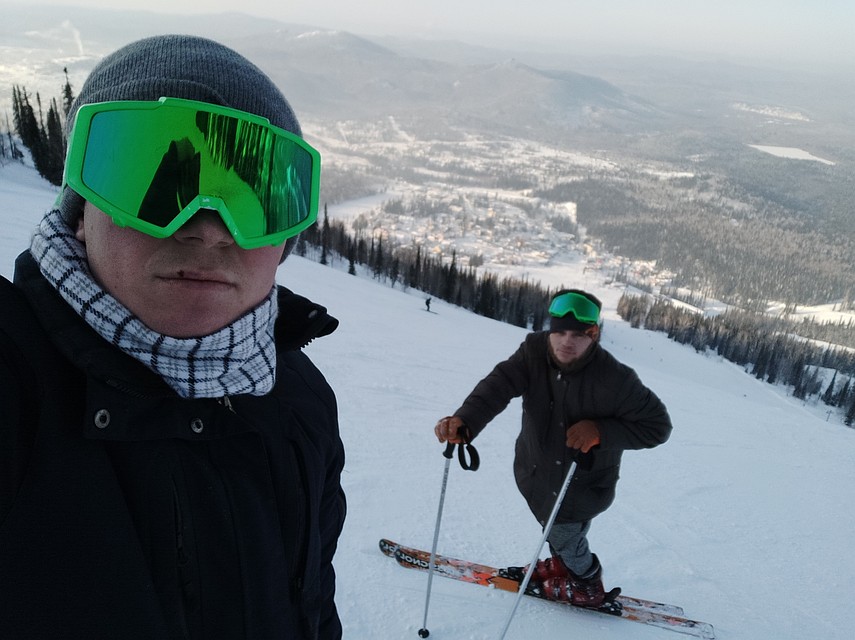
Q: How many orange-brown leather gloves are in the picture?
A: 2